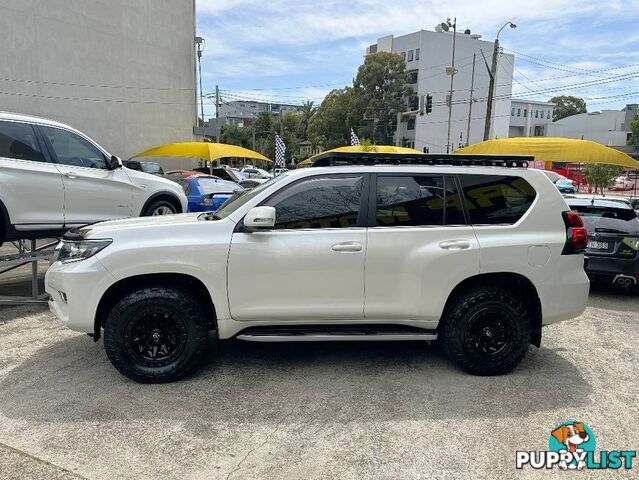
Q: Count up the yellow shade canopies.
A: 3